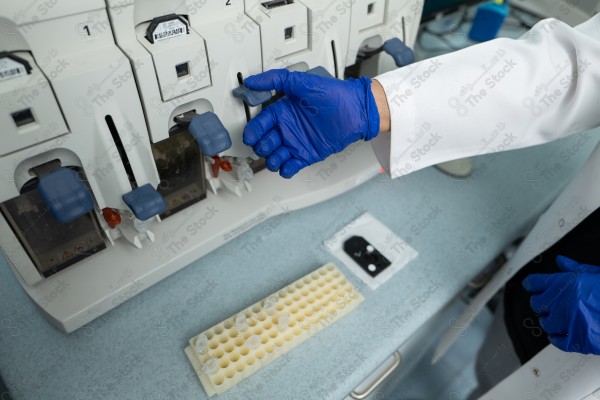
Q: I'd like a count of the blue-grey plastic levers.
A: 6